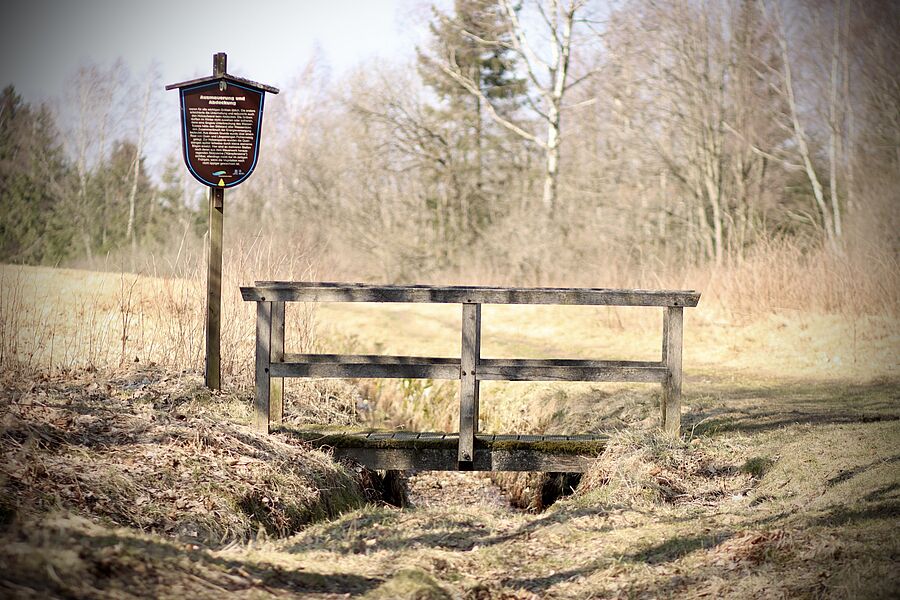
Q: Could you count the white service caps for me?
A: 0